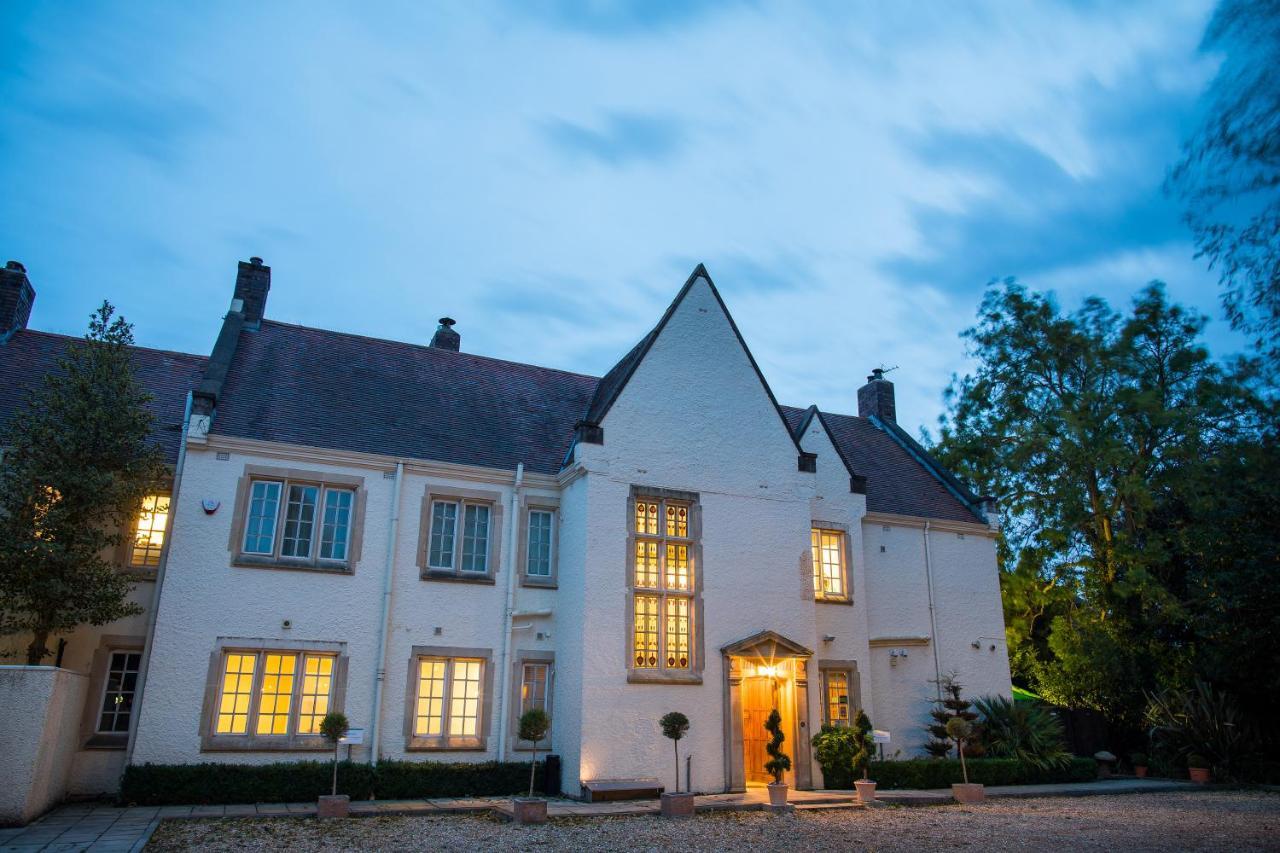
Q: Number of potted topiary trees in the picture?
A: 6